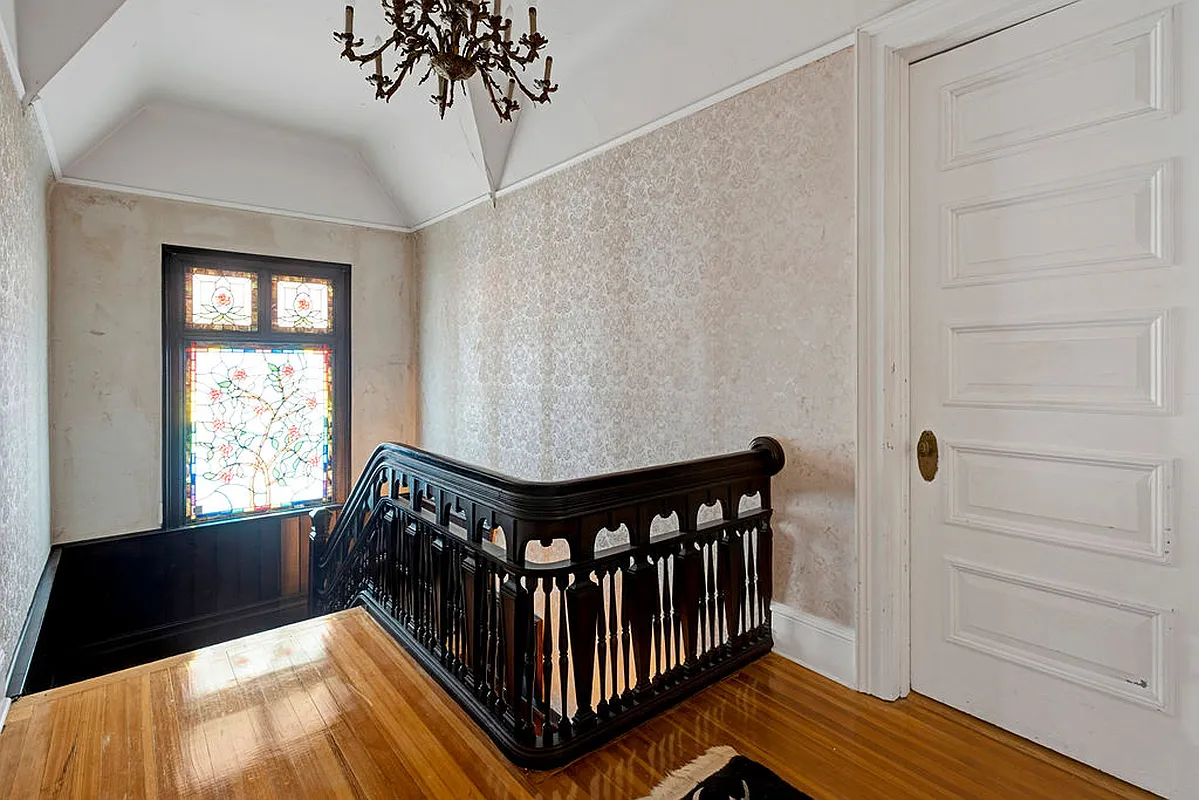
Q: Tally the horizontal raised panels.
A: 5